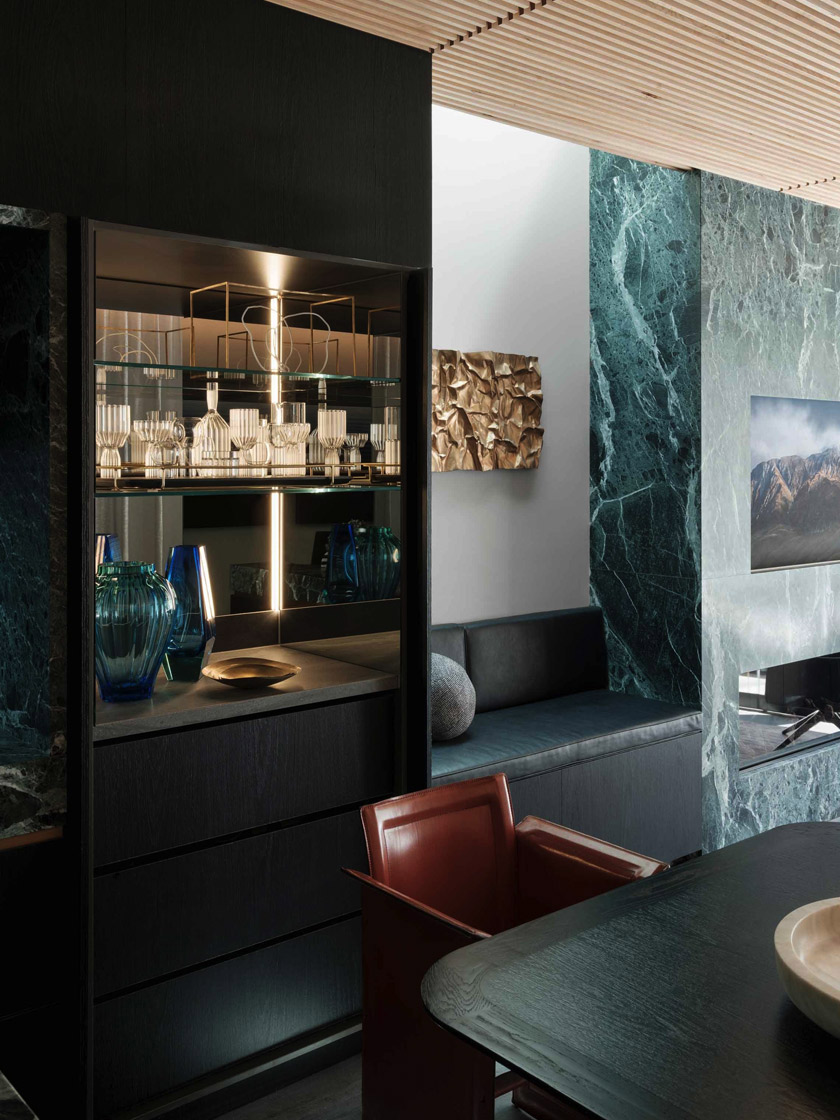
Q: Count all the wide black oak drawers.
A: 3